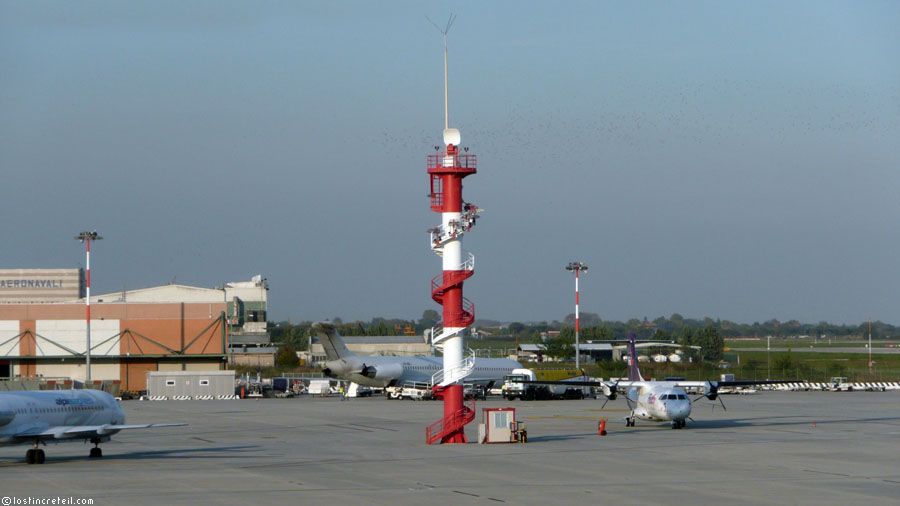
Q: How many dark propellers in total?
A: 2